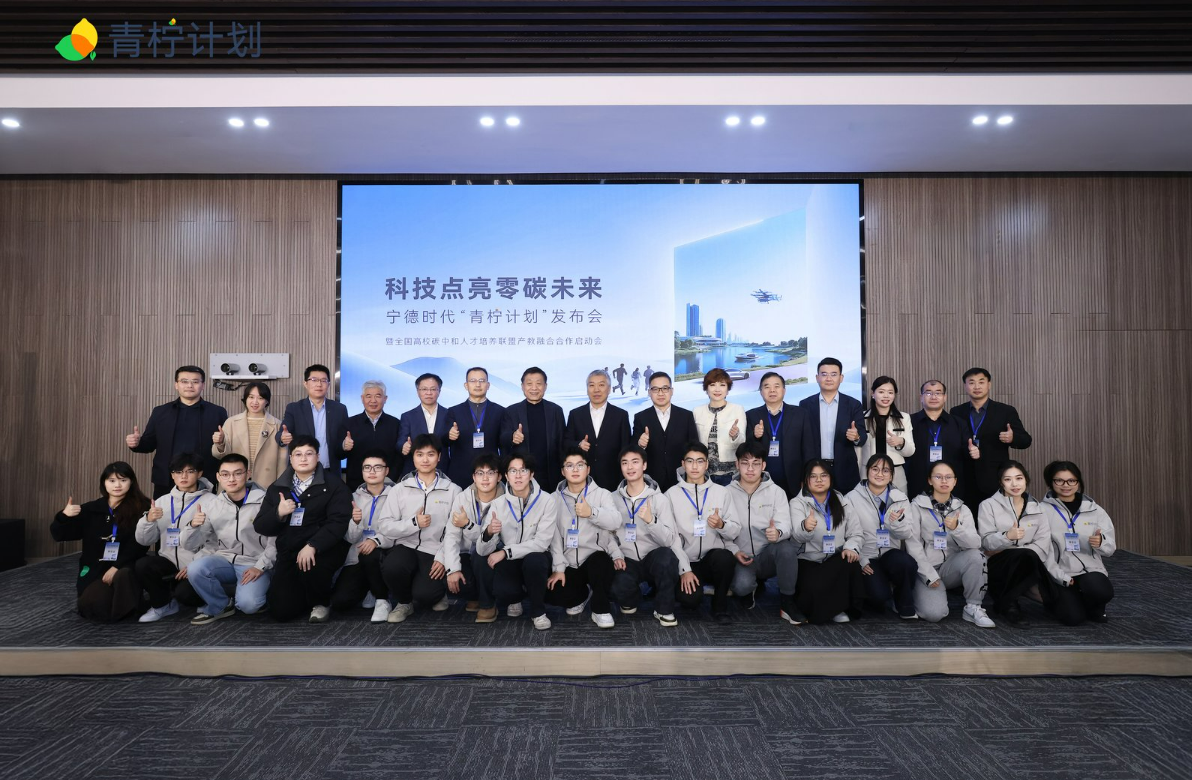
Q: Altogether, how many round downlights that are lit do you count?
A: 9